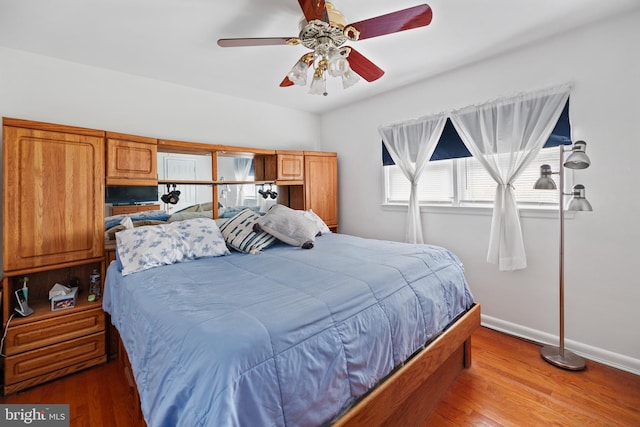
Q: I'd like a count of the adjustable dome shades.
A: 3